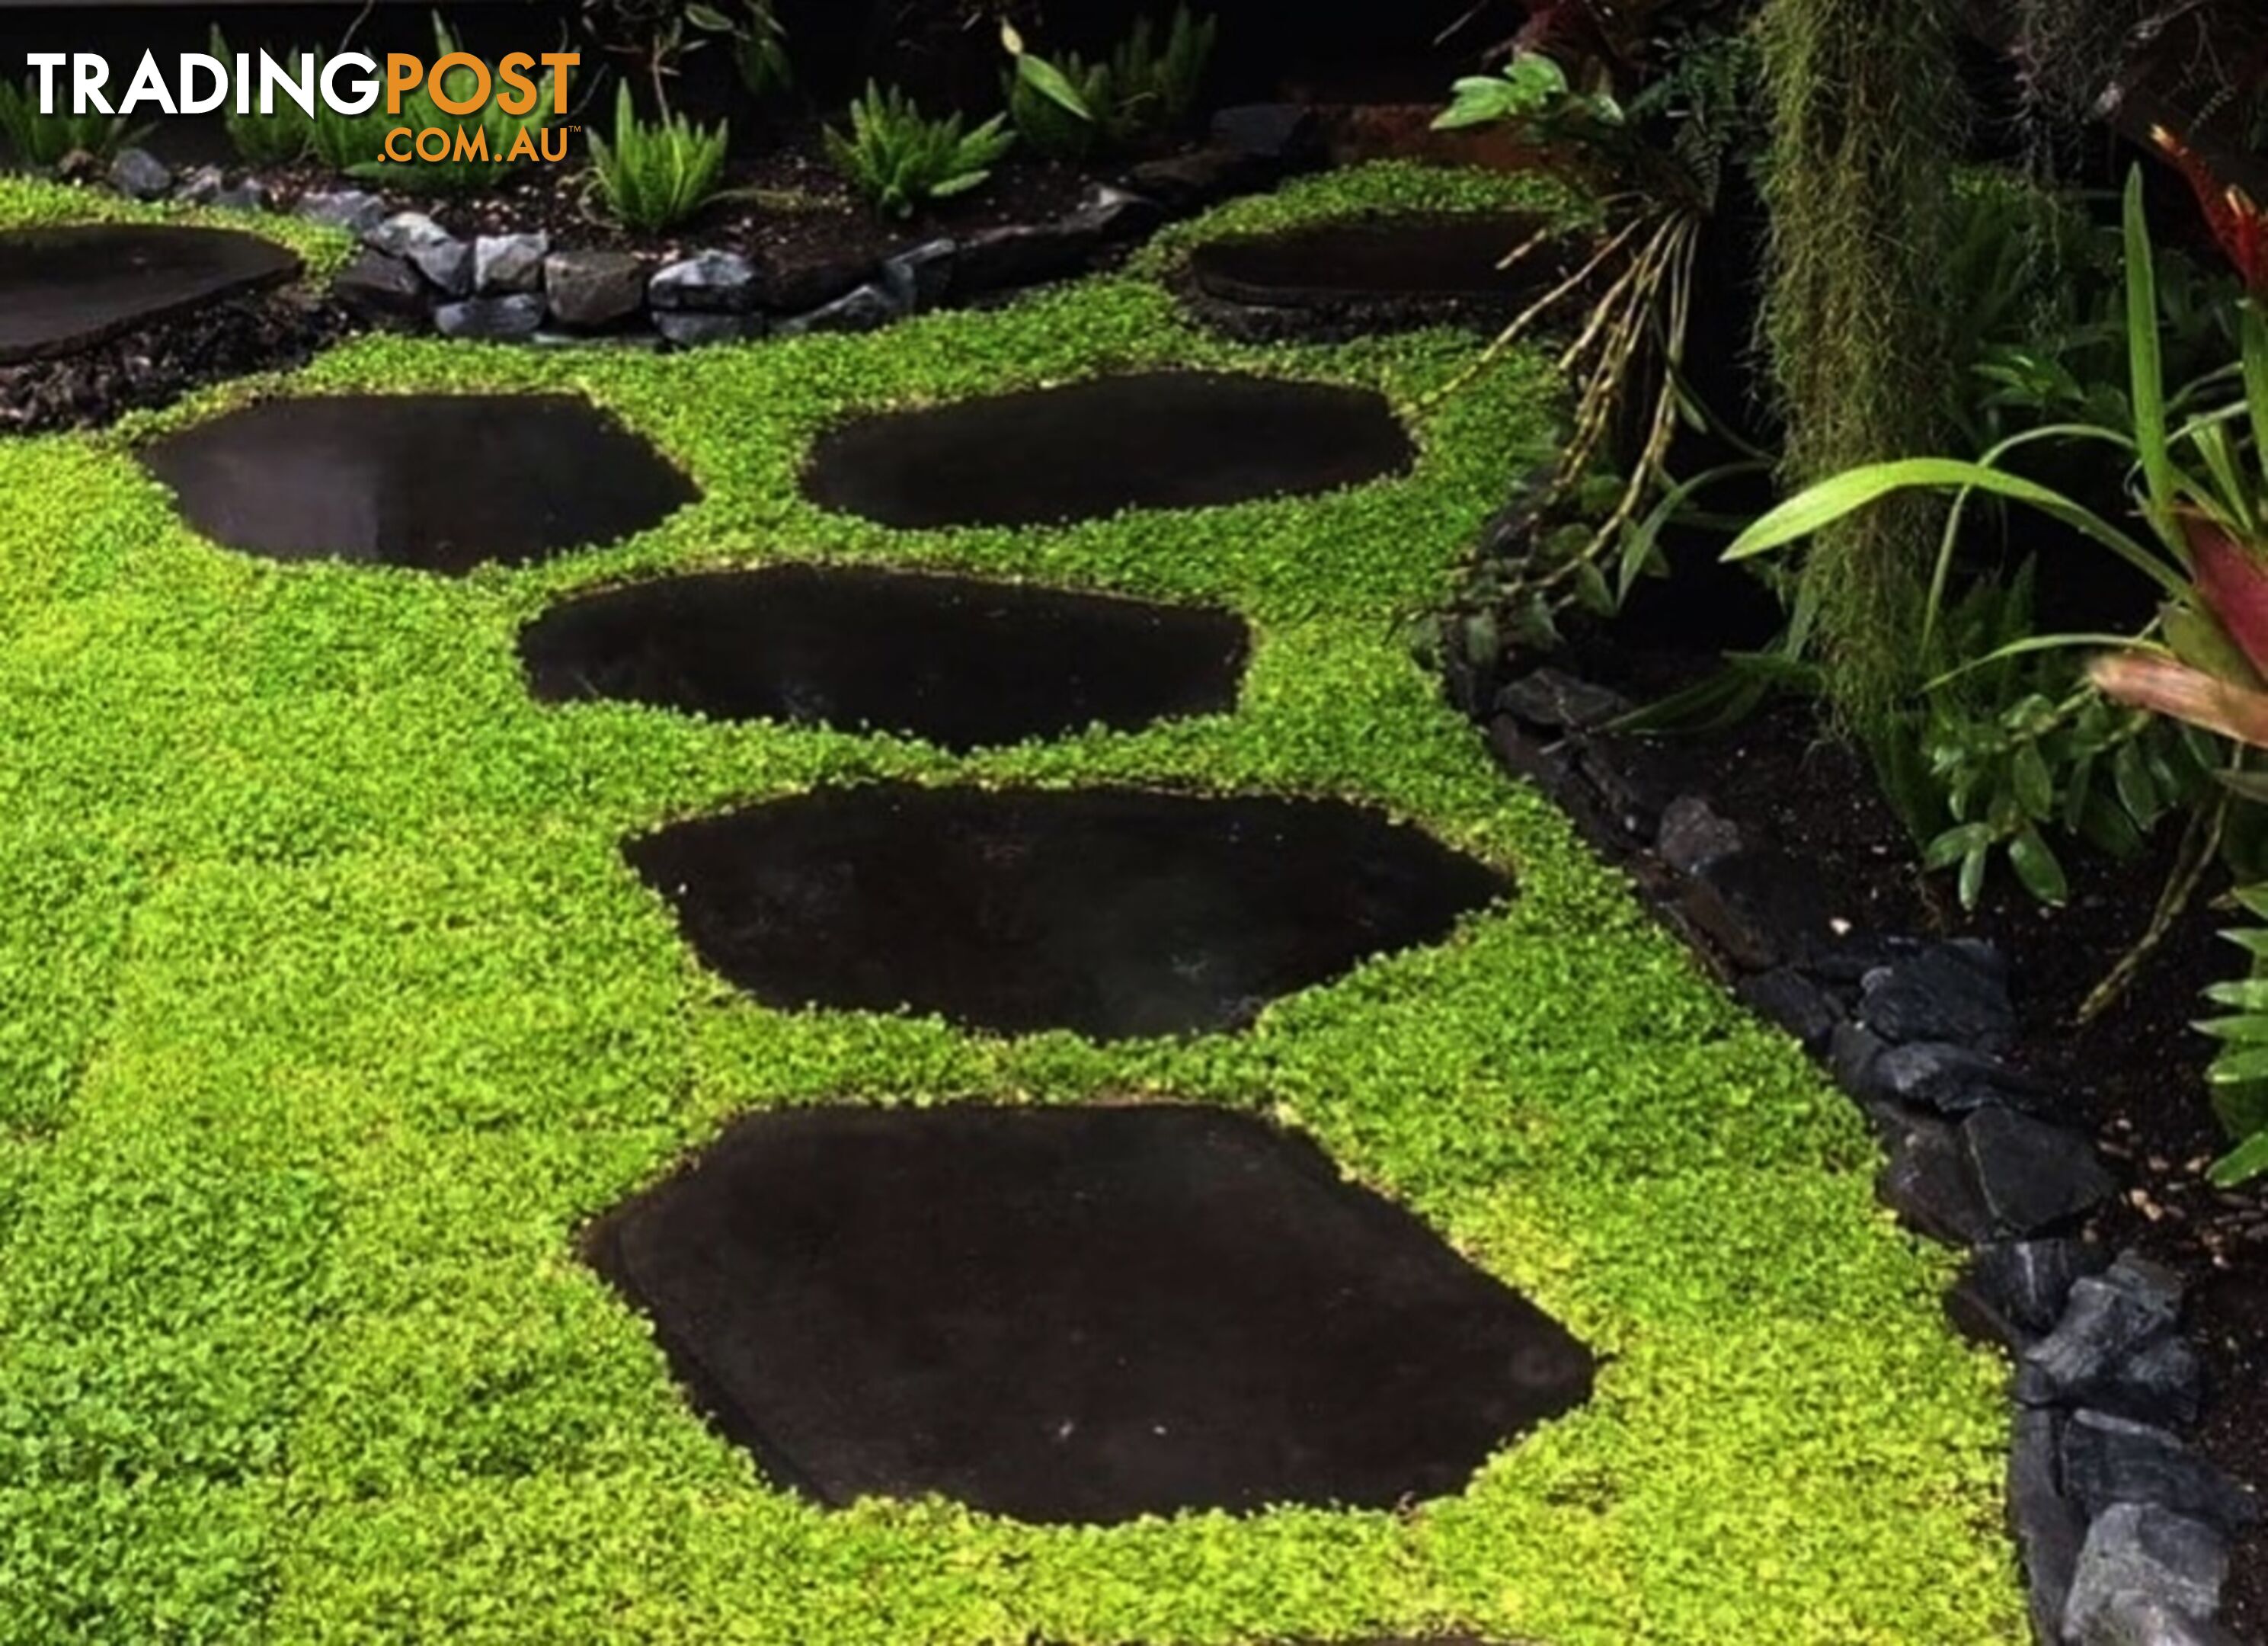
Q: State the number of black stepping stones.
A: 7